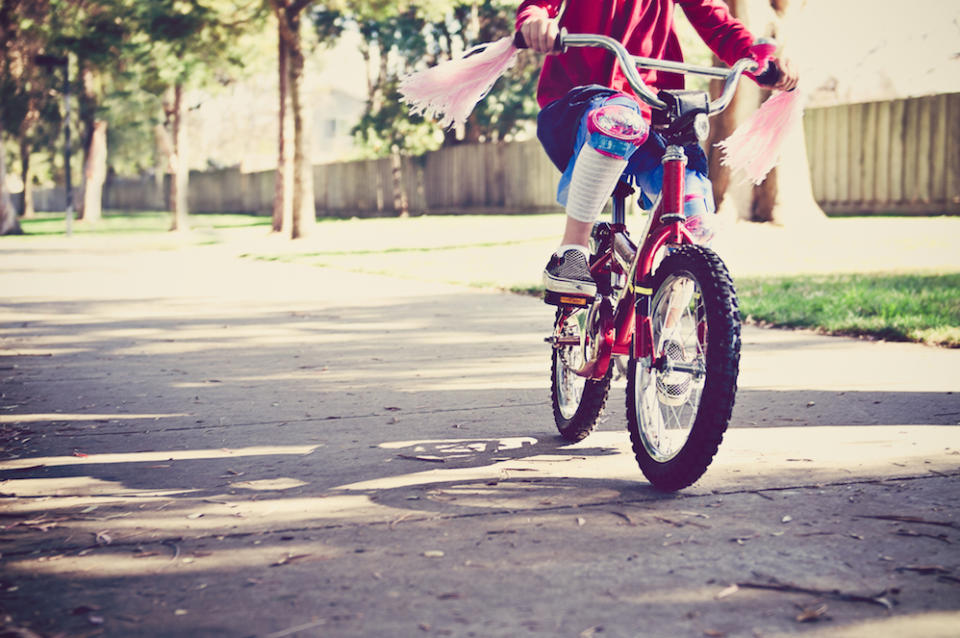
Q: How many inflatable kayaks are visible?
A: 0